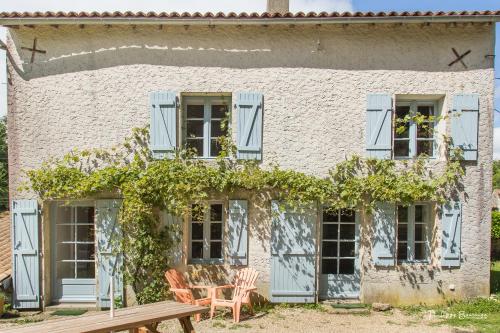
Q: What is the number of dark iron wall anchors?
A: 2